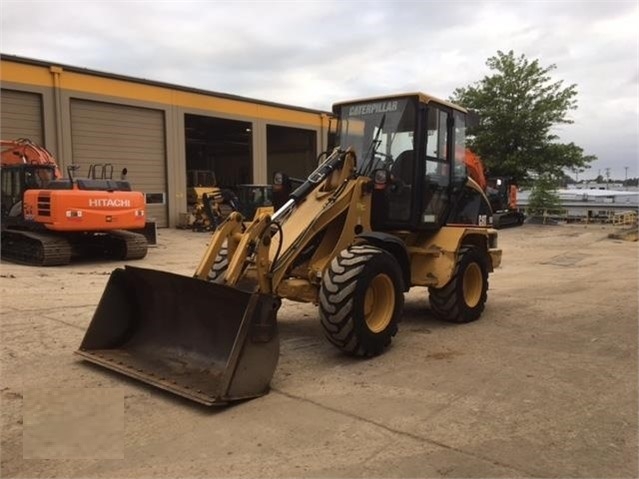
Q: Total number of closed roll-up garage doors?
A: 2